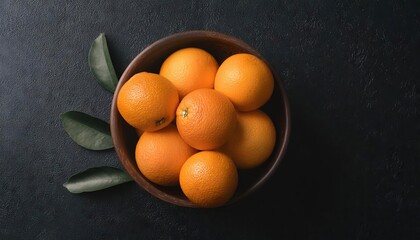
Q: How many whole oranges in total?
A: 7